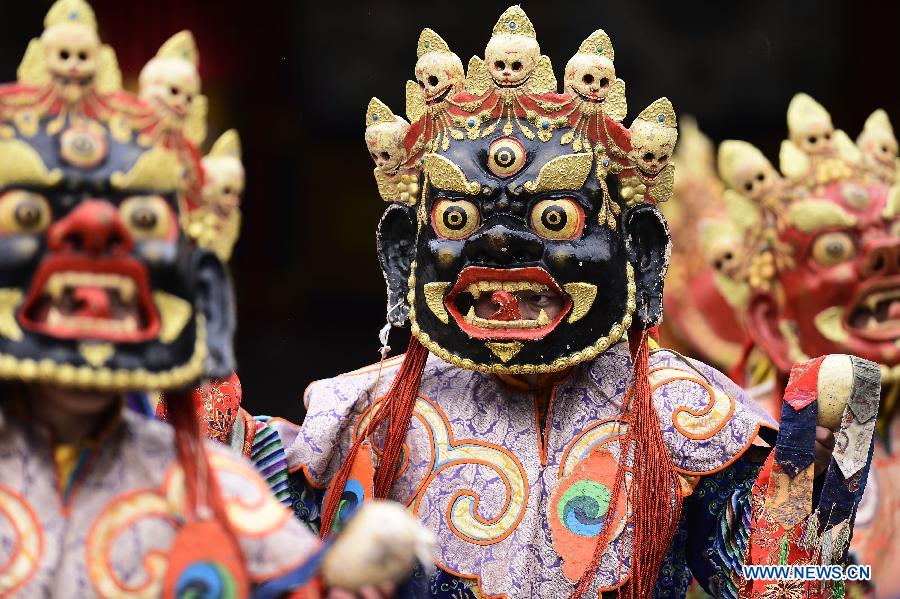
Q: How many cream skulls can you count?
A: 12